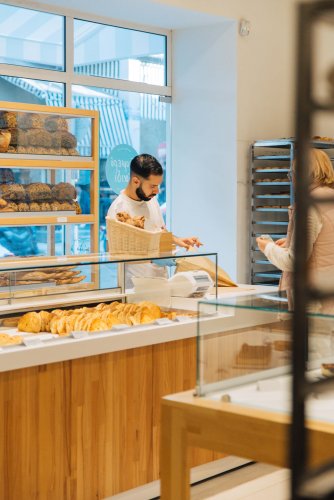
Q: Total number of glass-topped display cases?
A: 2